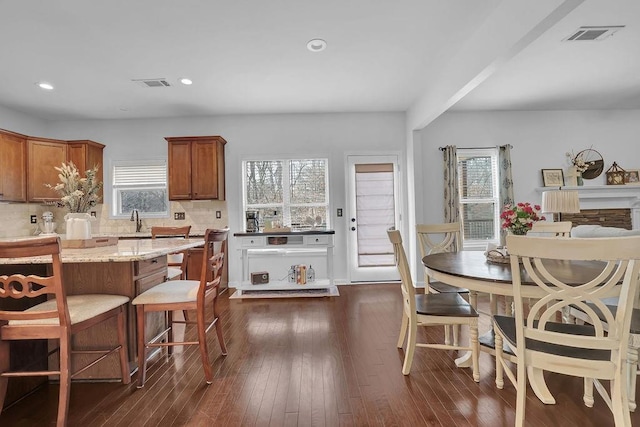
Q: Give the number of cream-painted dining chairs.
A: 5